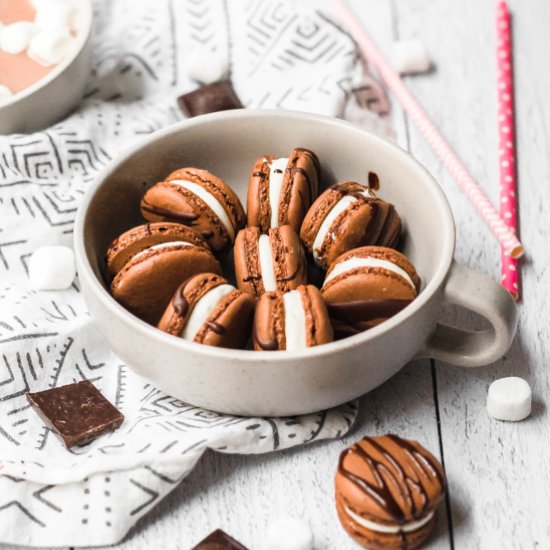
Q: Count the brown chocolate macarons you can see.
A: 9